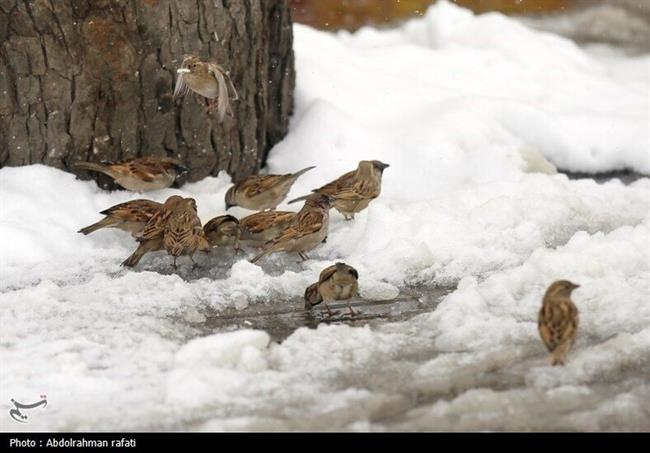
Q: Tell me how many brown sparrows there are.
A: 12